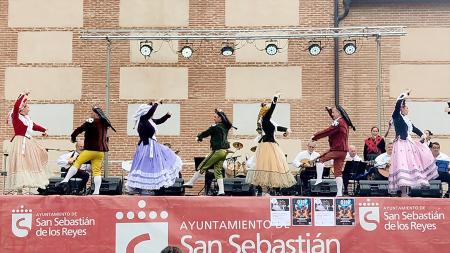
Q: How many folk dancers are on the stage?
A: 7